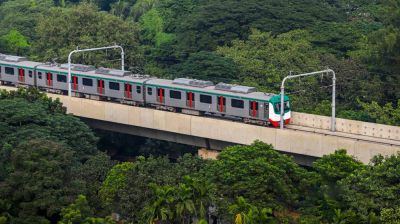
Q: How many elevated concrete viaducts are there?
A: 1